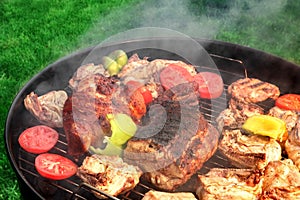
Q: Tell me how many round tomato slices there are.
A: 5